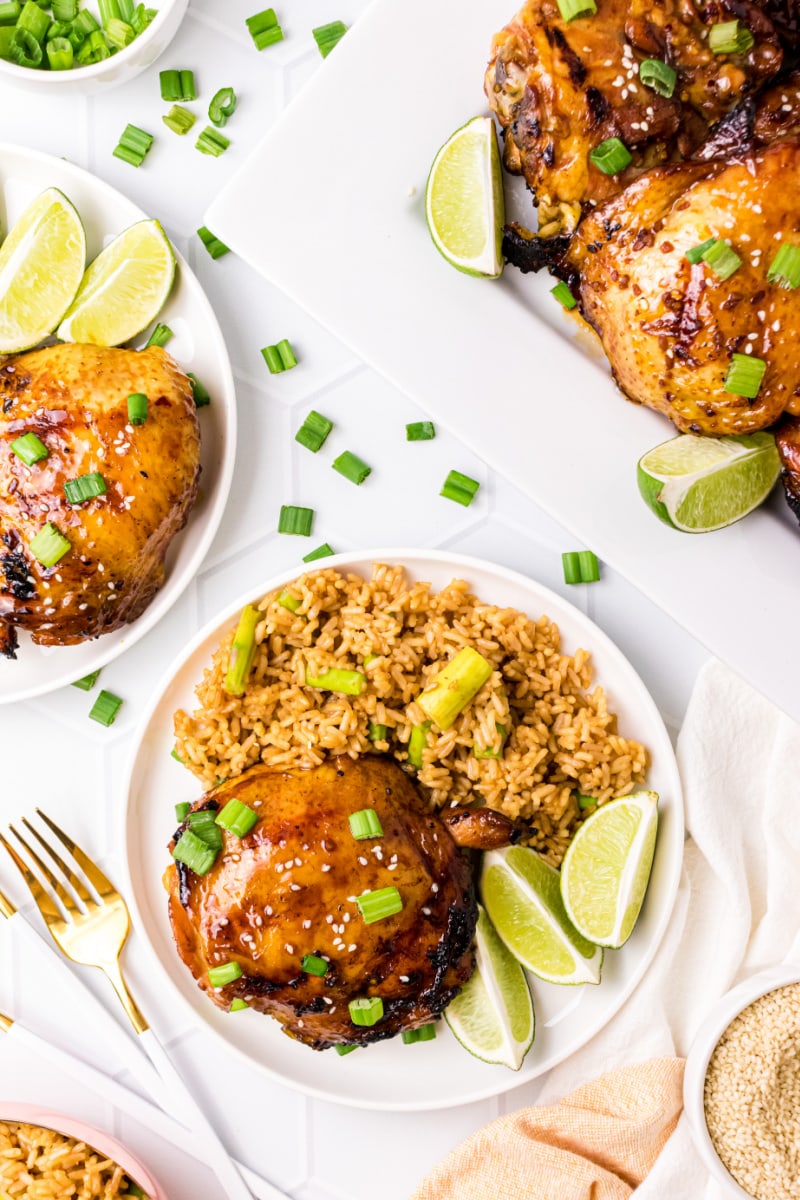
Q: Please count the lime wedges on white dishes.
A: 7